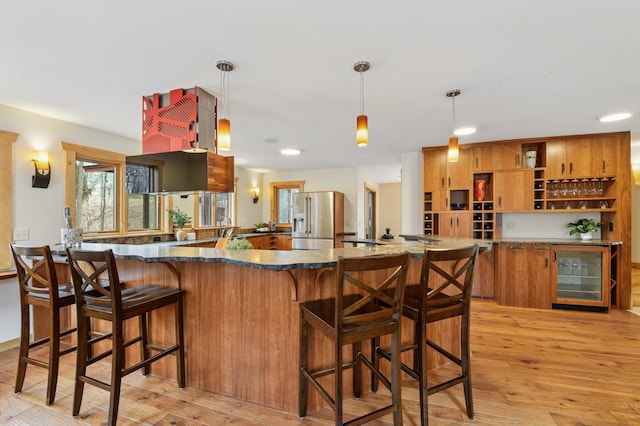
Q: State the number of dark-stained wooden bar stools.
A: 4